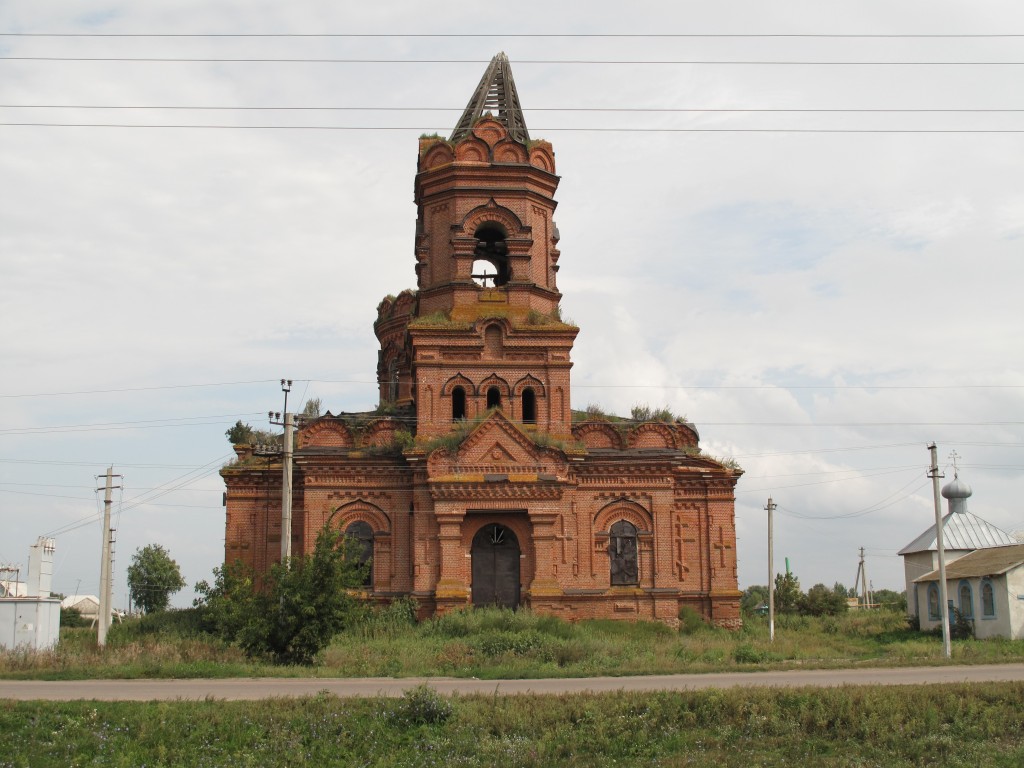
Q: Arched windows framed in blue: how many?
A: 3